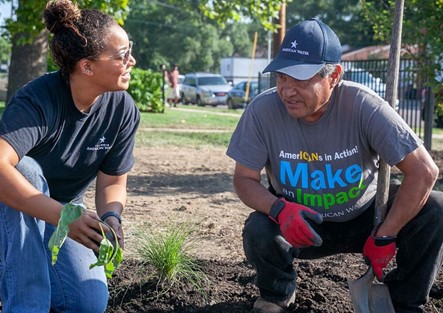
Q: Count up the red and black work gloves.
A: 2